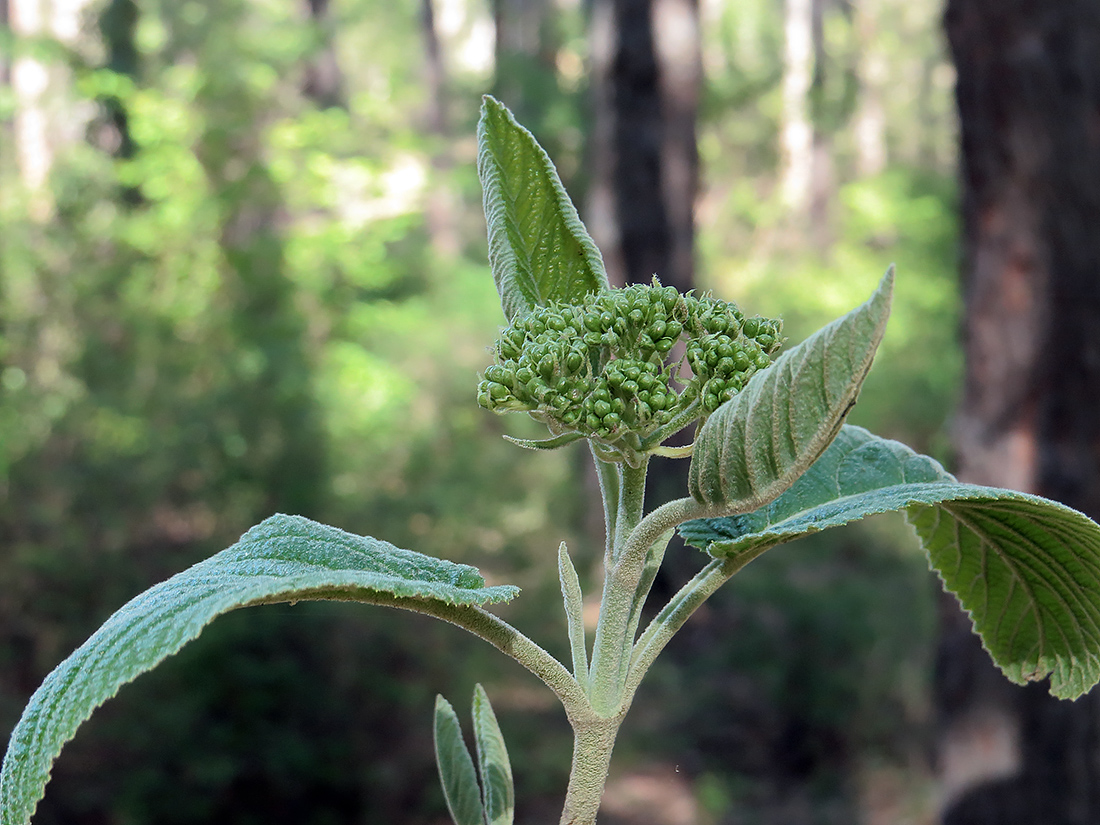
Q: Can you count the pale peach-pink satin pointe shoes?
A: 0